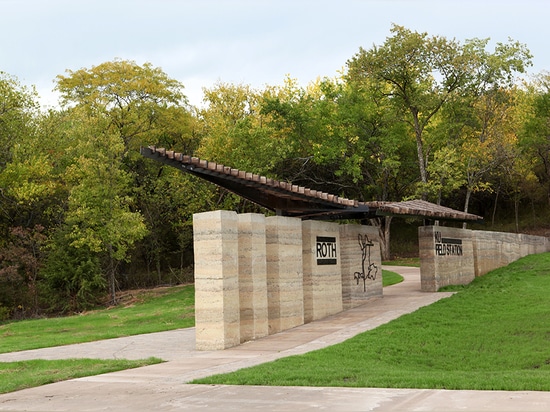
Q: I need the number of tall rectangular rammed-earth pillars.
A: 5